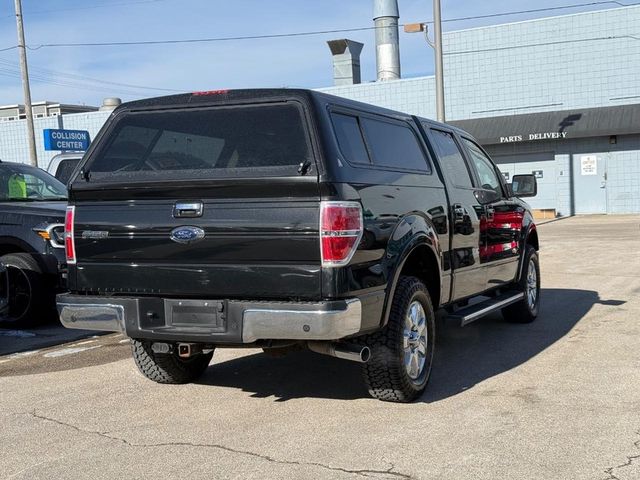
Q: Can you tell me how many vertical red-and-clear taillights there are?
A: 2